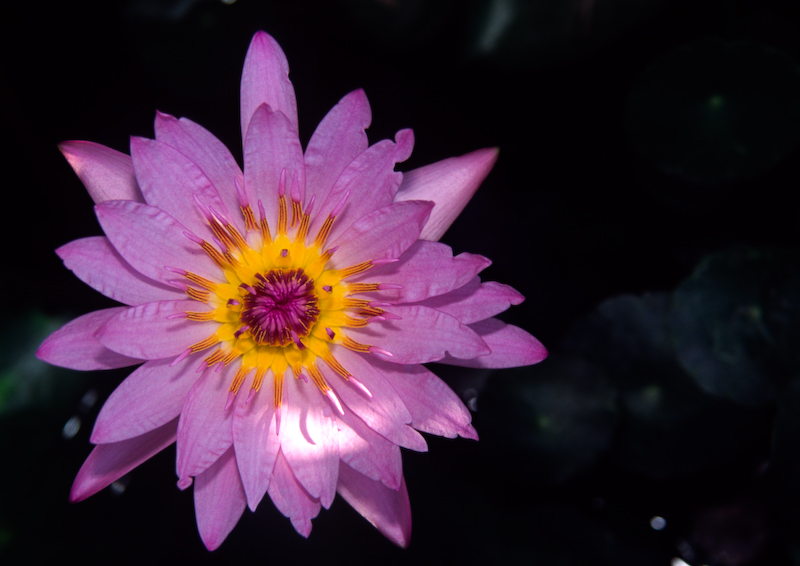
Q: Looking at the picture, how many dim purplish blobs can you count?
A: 1